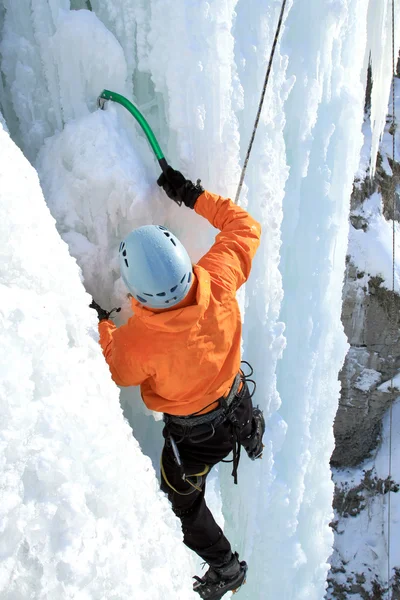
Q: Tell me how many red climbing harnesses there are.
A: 0